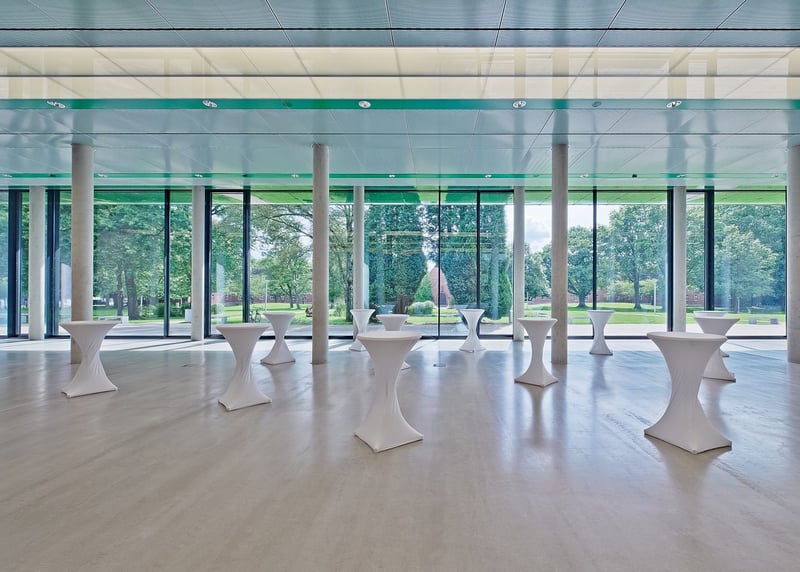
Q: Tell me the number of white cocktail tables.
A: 12